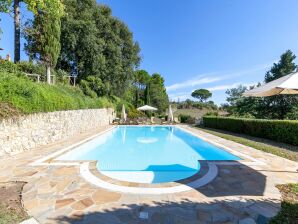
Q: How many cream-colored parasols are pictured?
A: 4